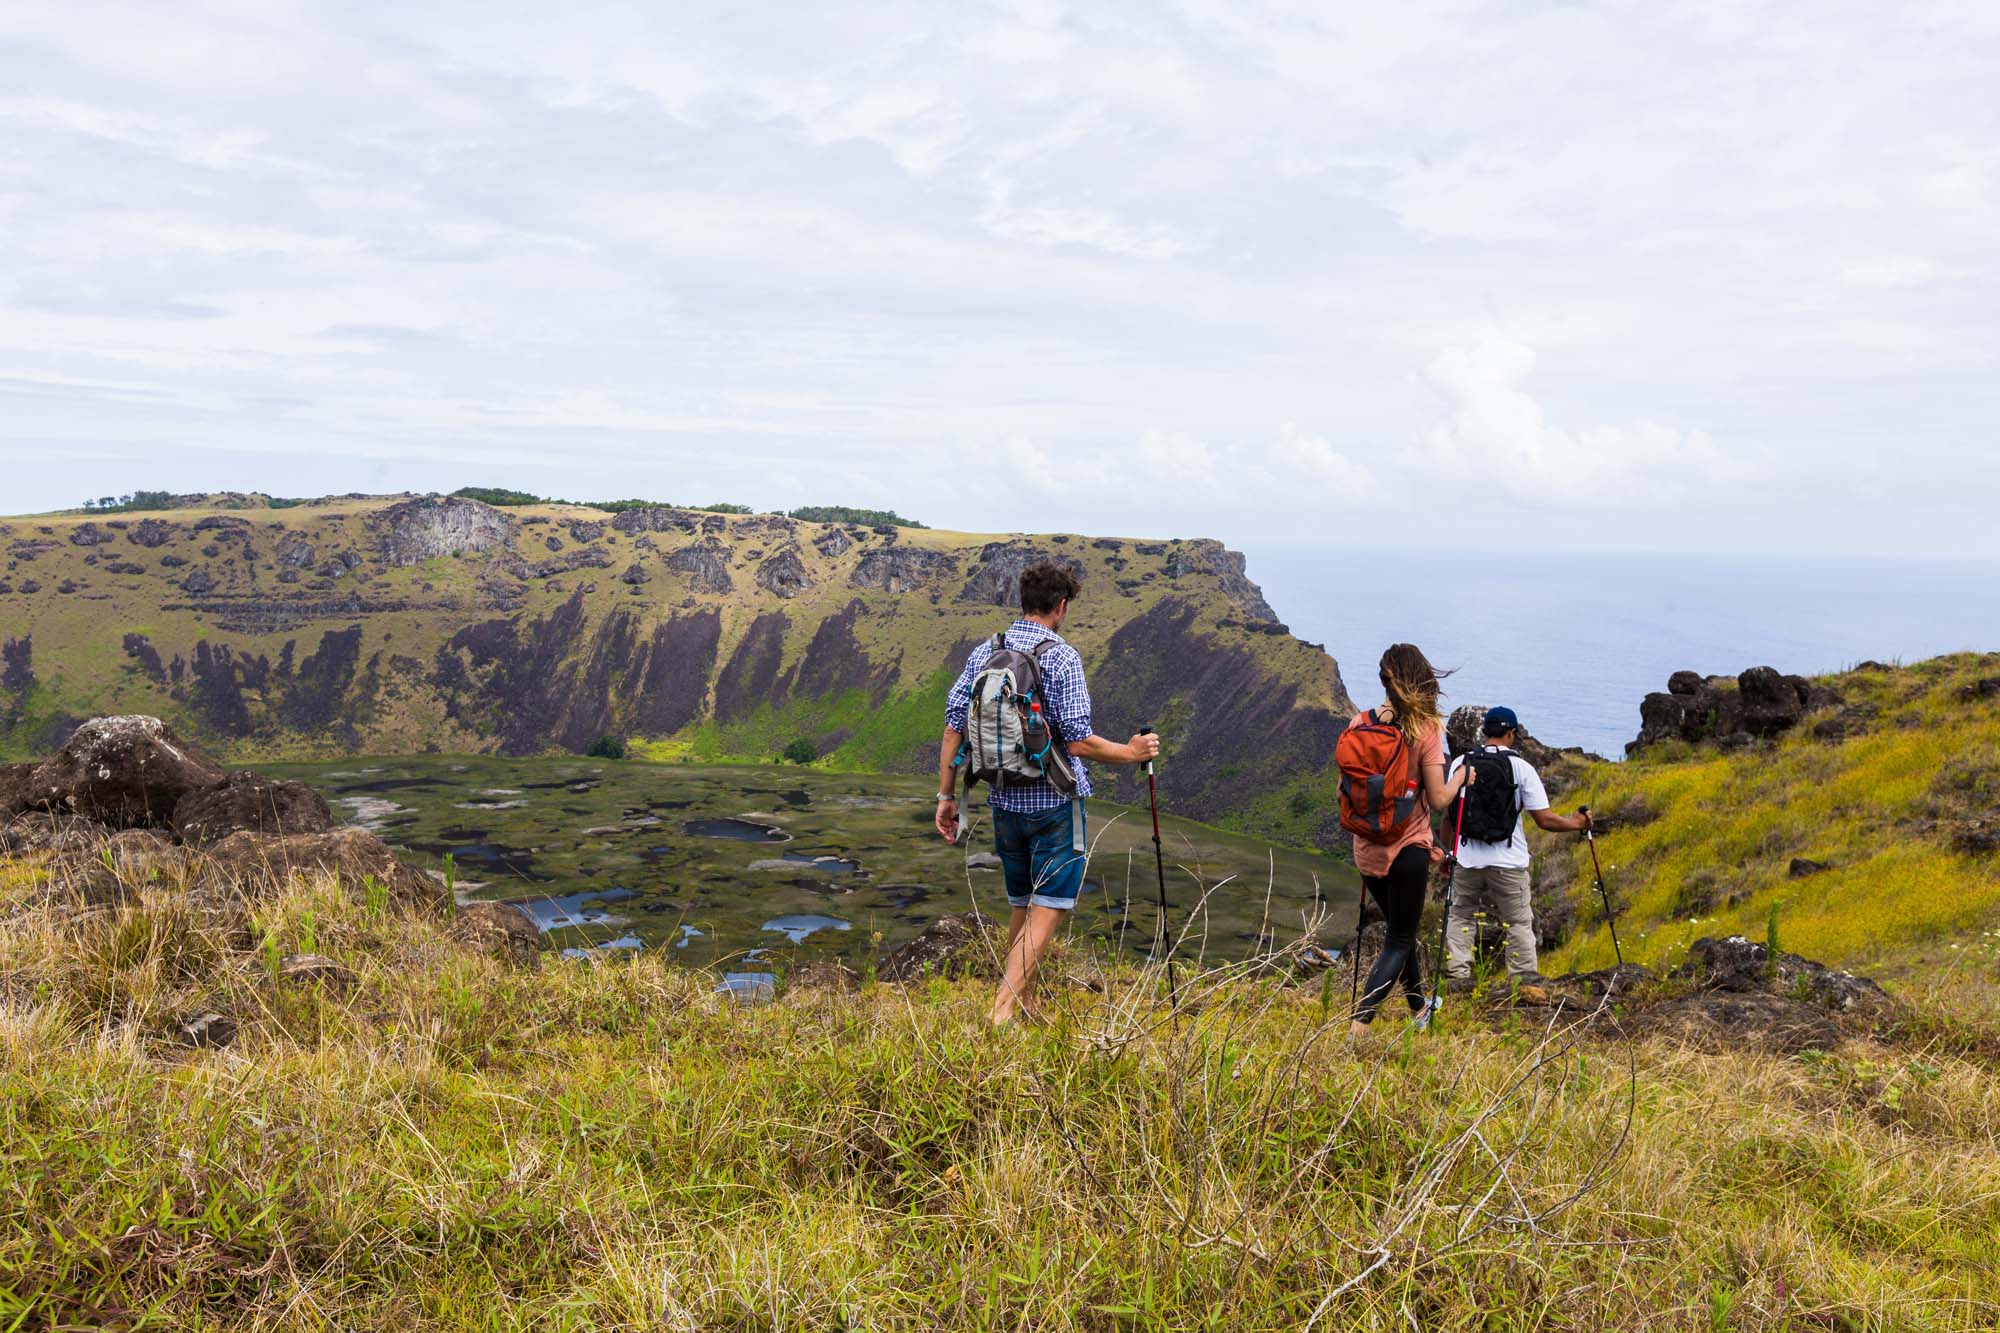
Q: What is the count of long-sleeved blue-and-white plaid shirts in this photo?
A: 1